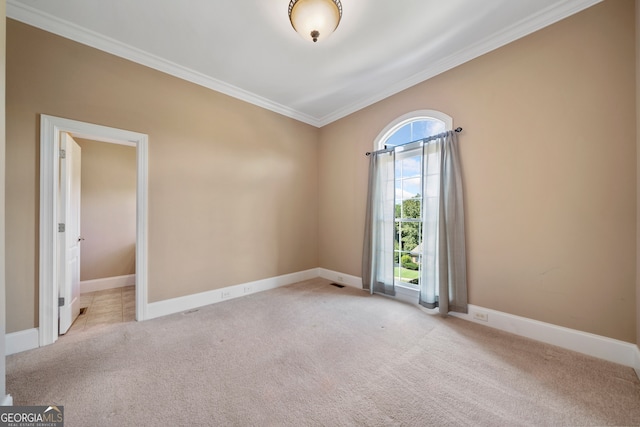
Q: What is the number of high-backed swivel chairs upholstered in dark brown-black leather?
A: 0